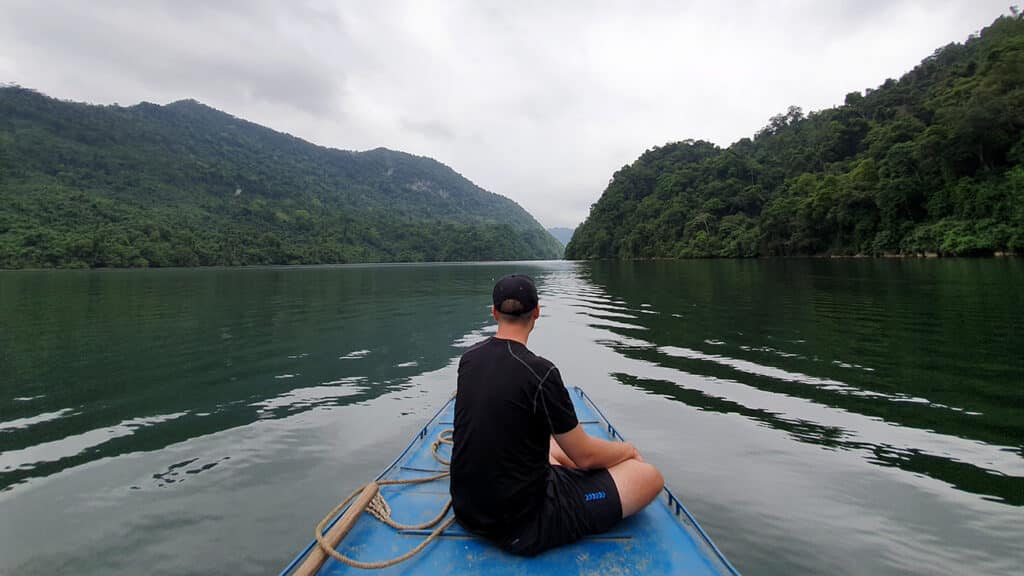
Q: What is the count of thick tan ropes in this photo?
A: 1